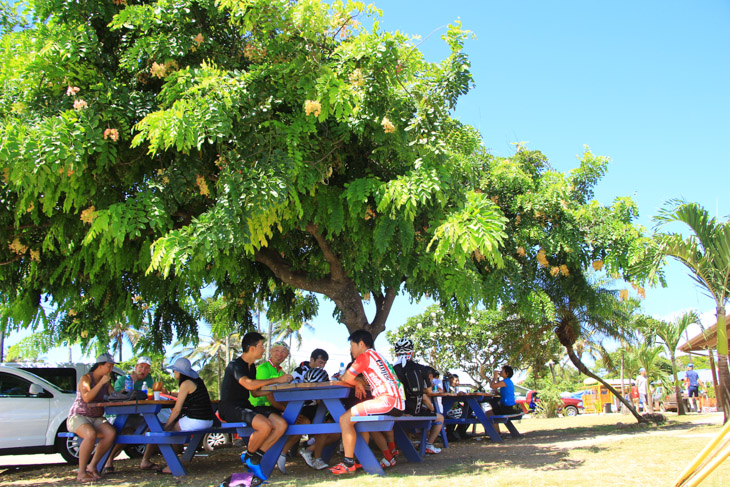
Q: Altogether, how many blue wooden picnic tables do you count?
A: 3